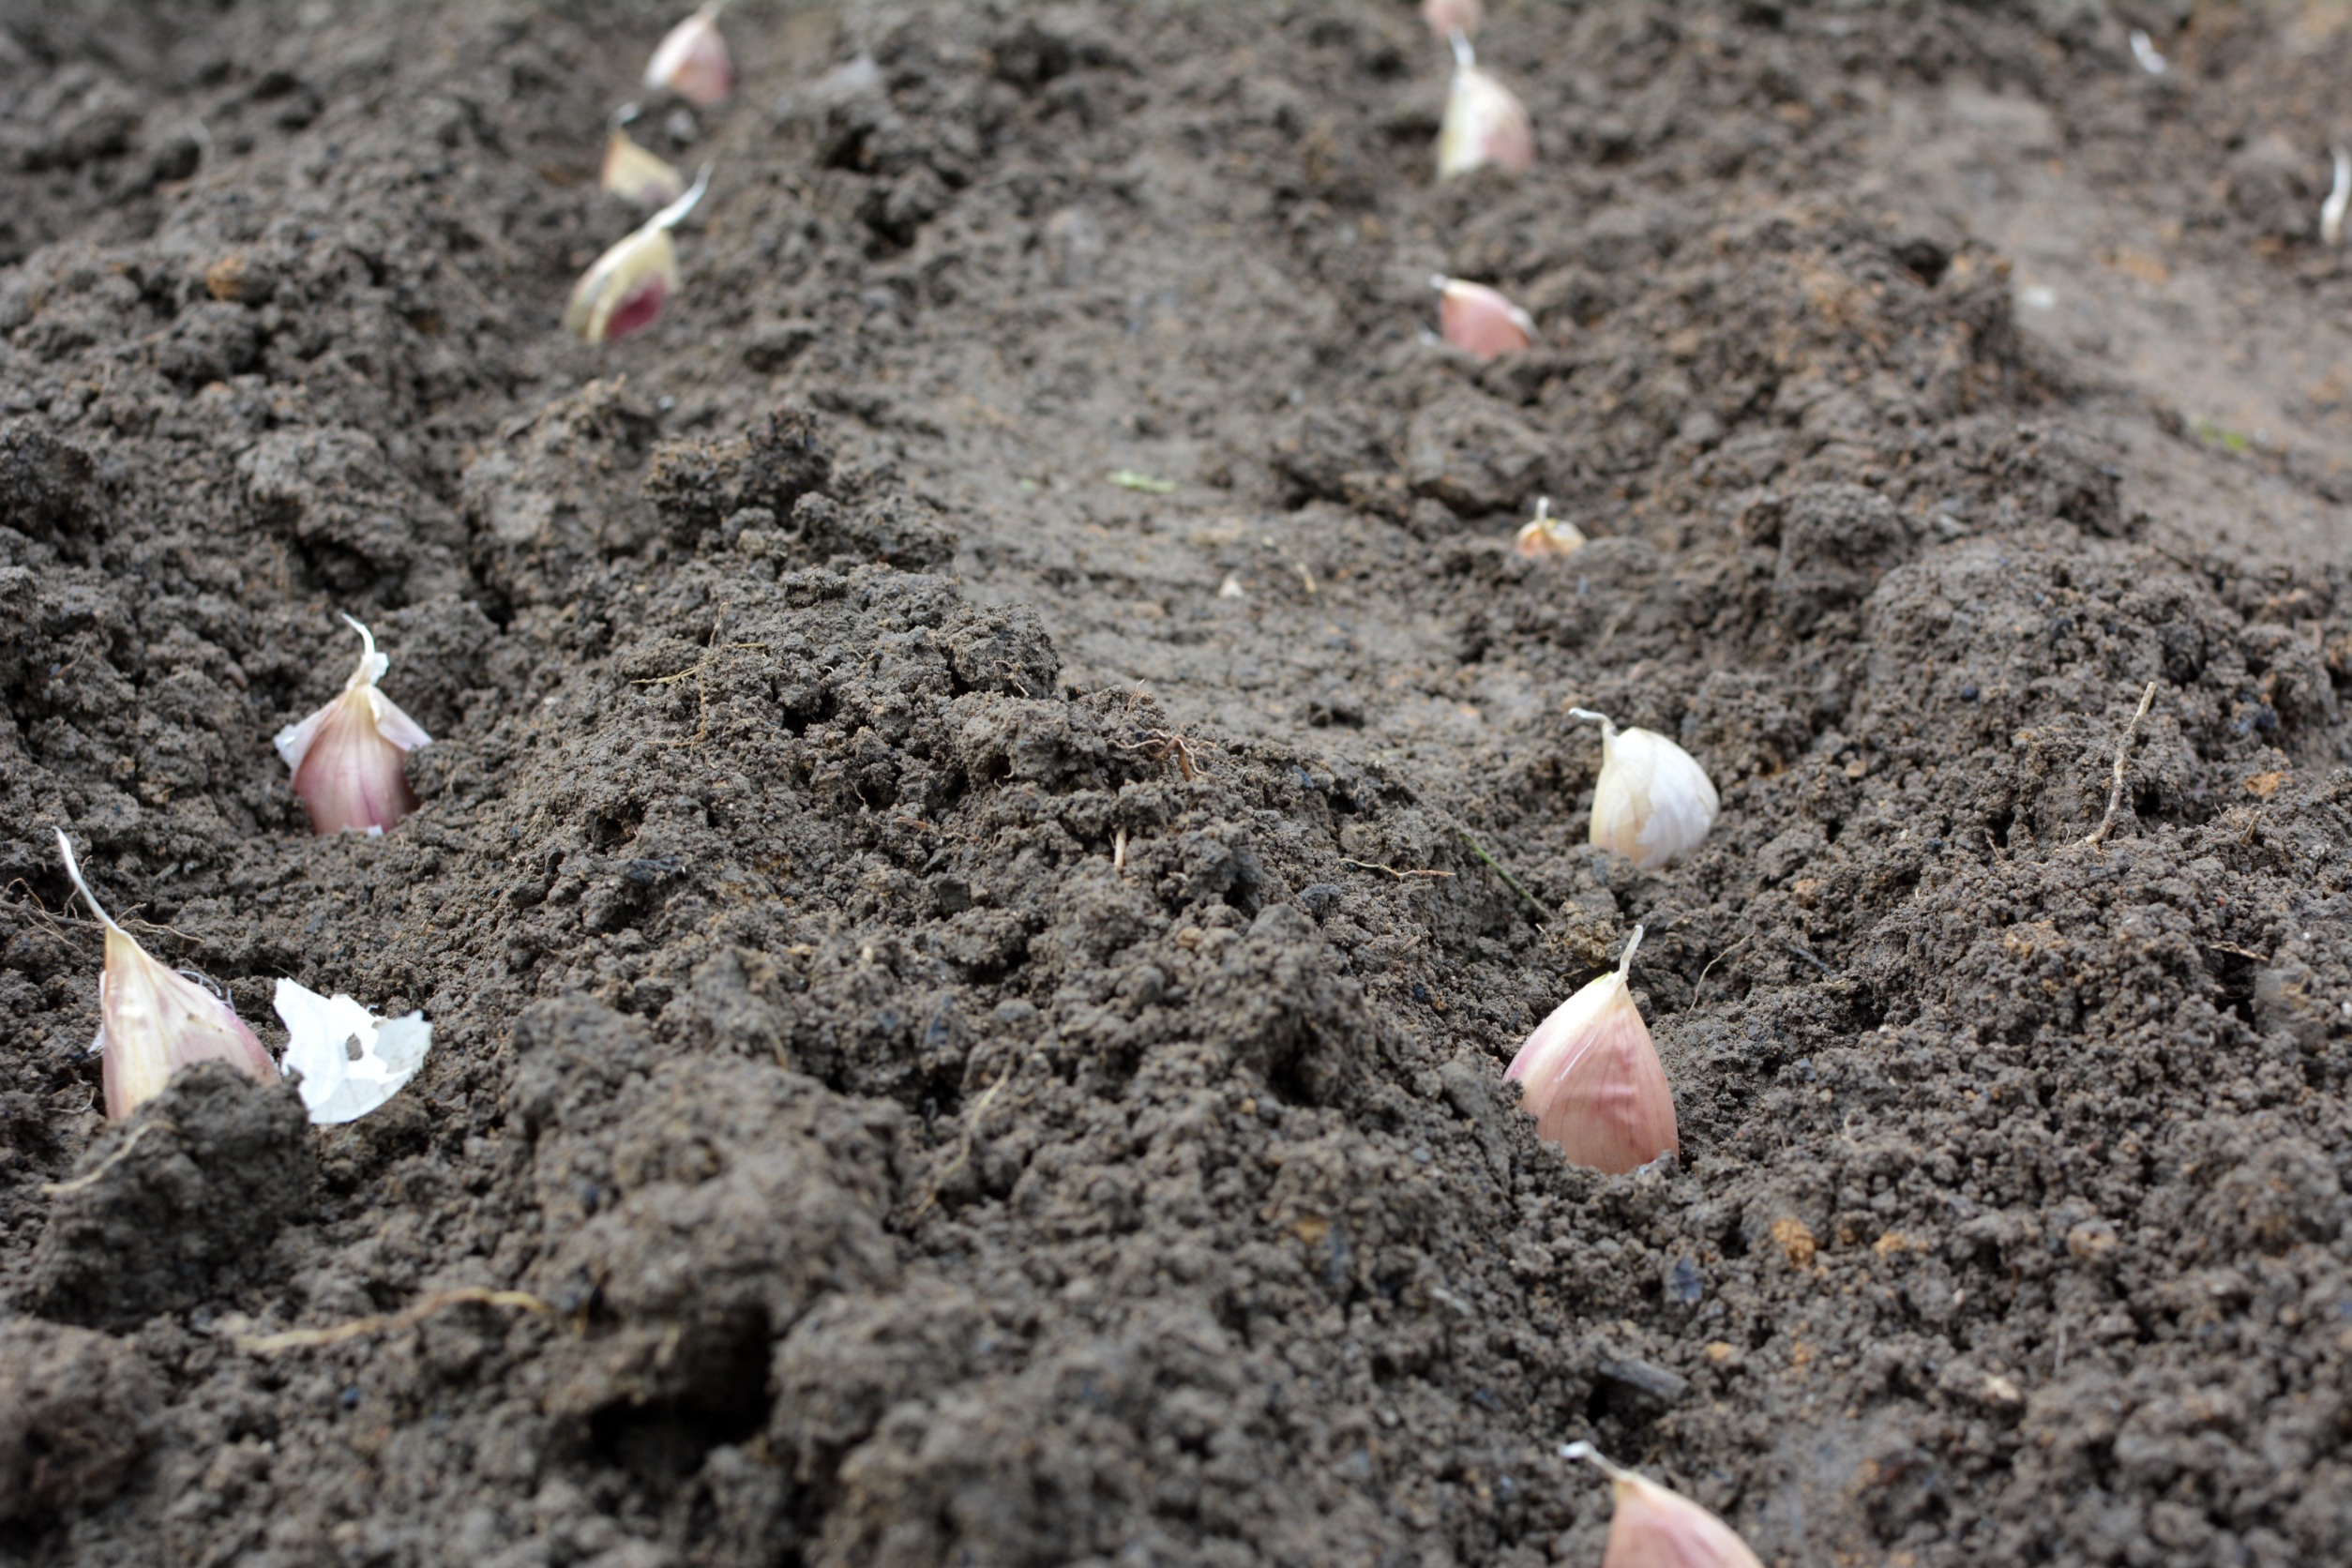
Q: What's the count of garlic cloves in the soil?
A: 12